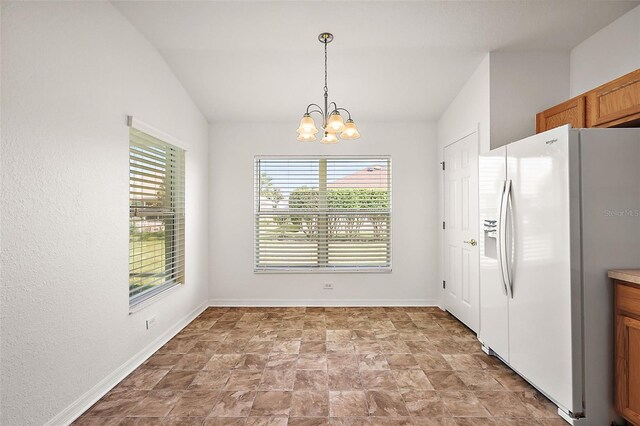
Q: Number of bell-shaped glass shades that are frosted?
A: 5